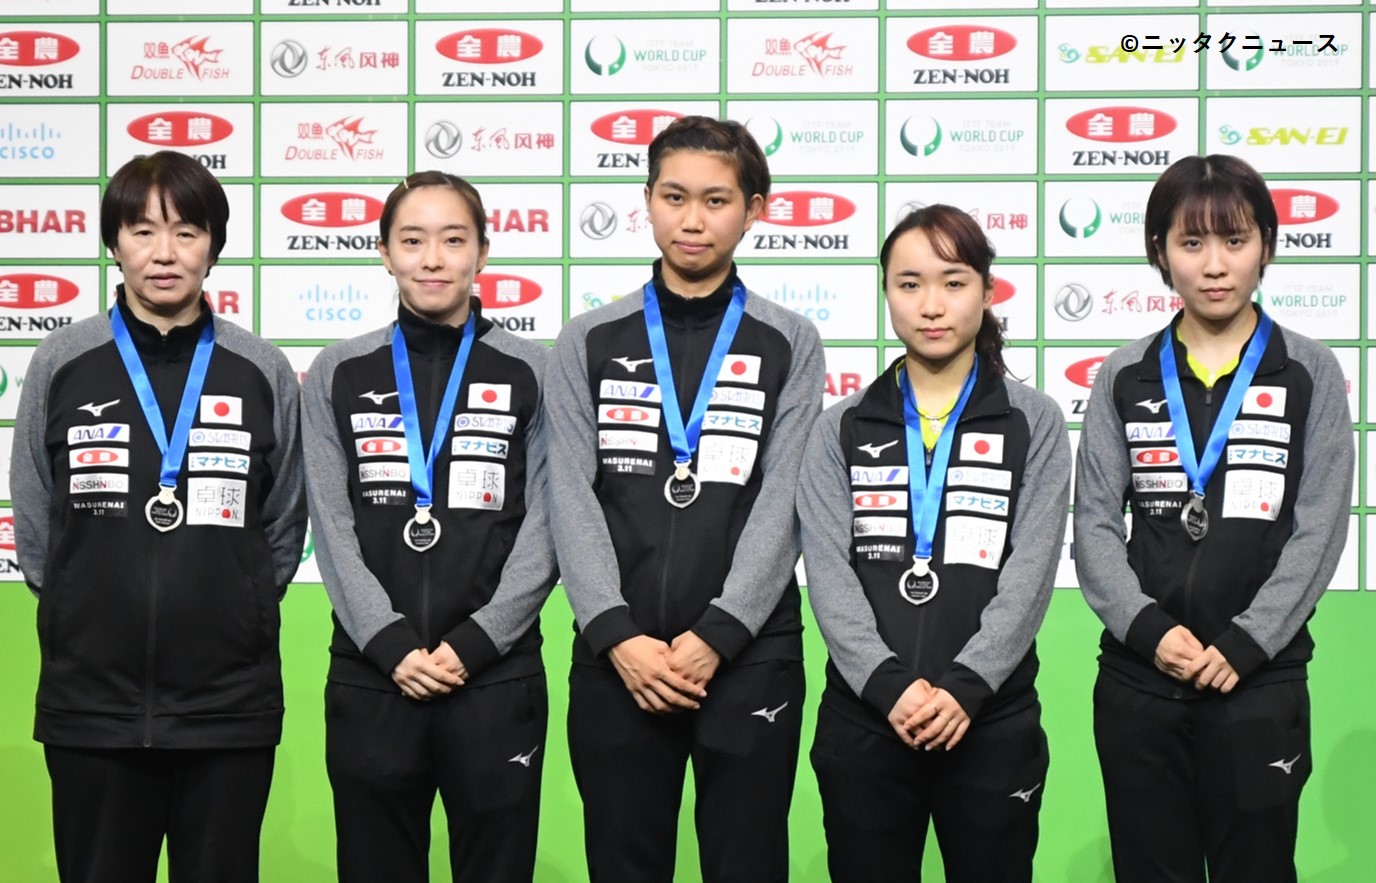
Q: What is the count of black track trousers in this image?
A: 5